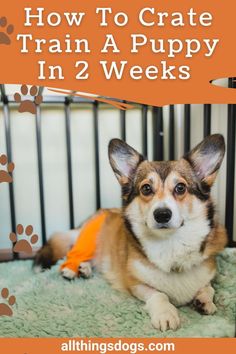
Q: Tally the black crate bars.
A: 11